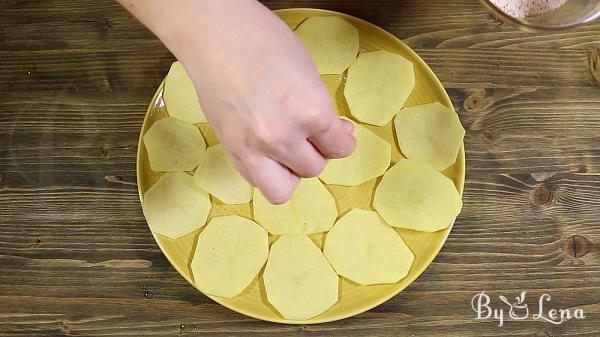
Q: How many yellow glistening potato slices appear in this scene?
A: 13